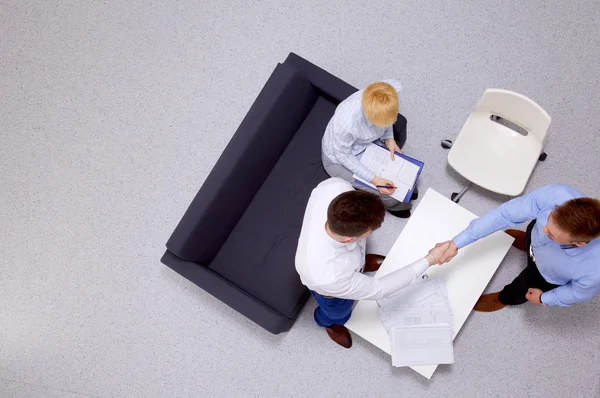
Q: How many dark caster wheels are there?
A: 3